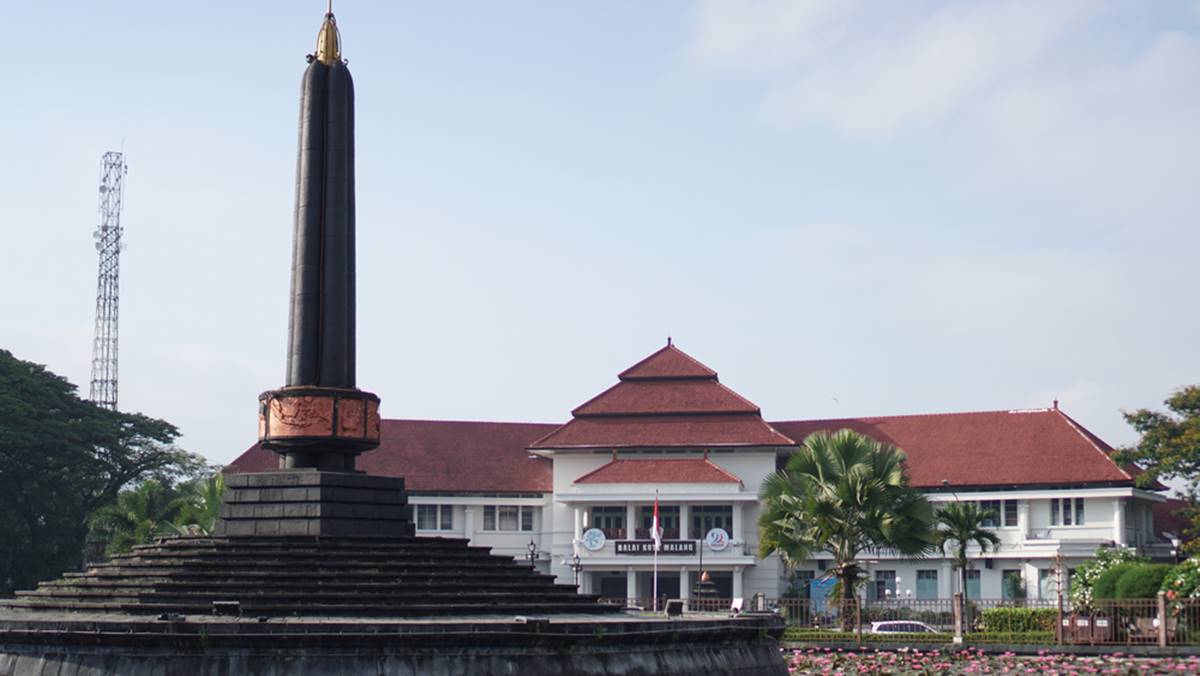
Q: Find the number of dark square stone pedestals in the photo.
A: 1